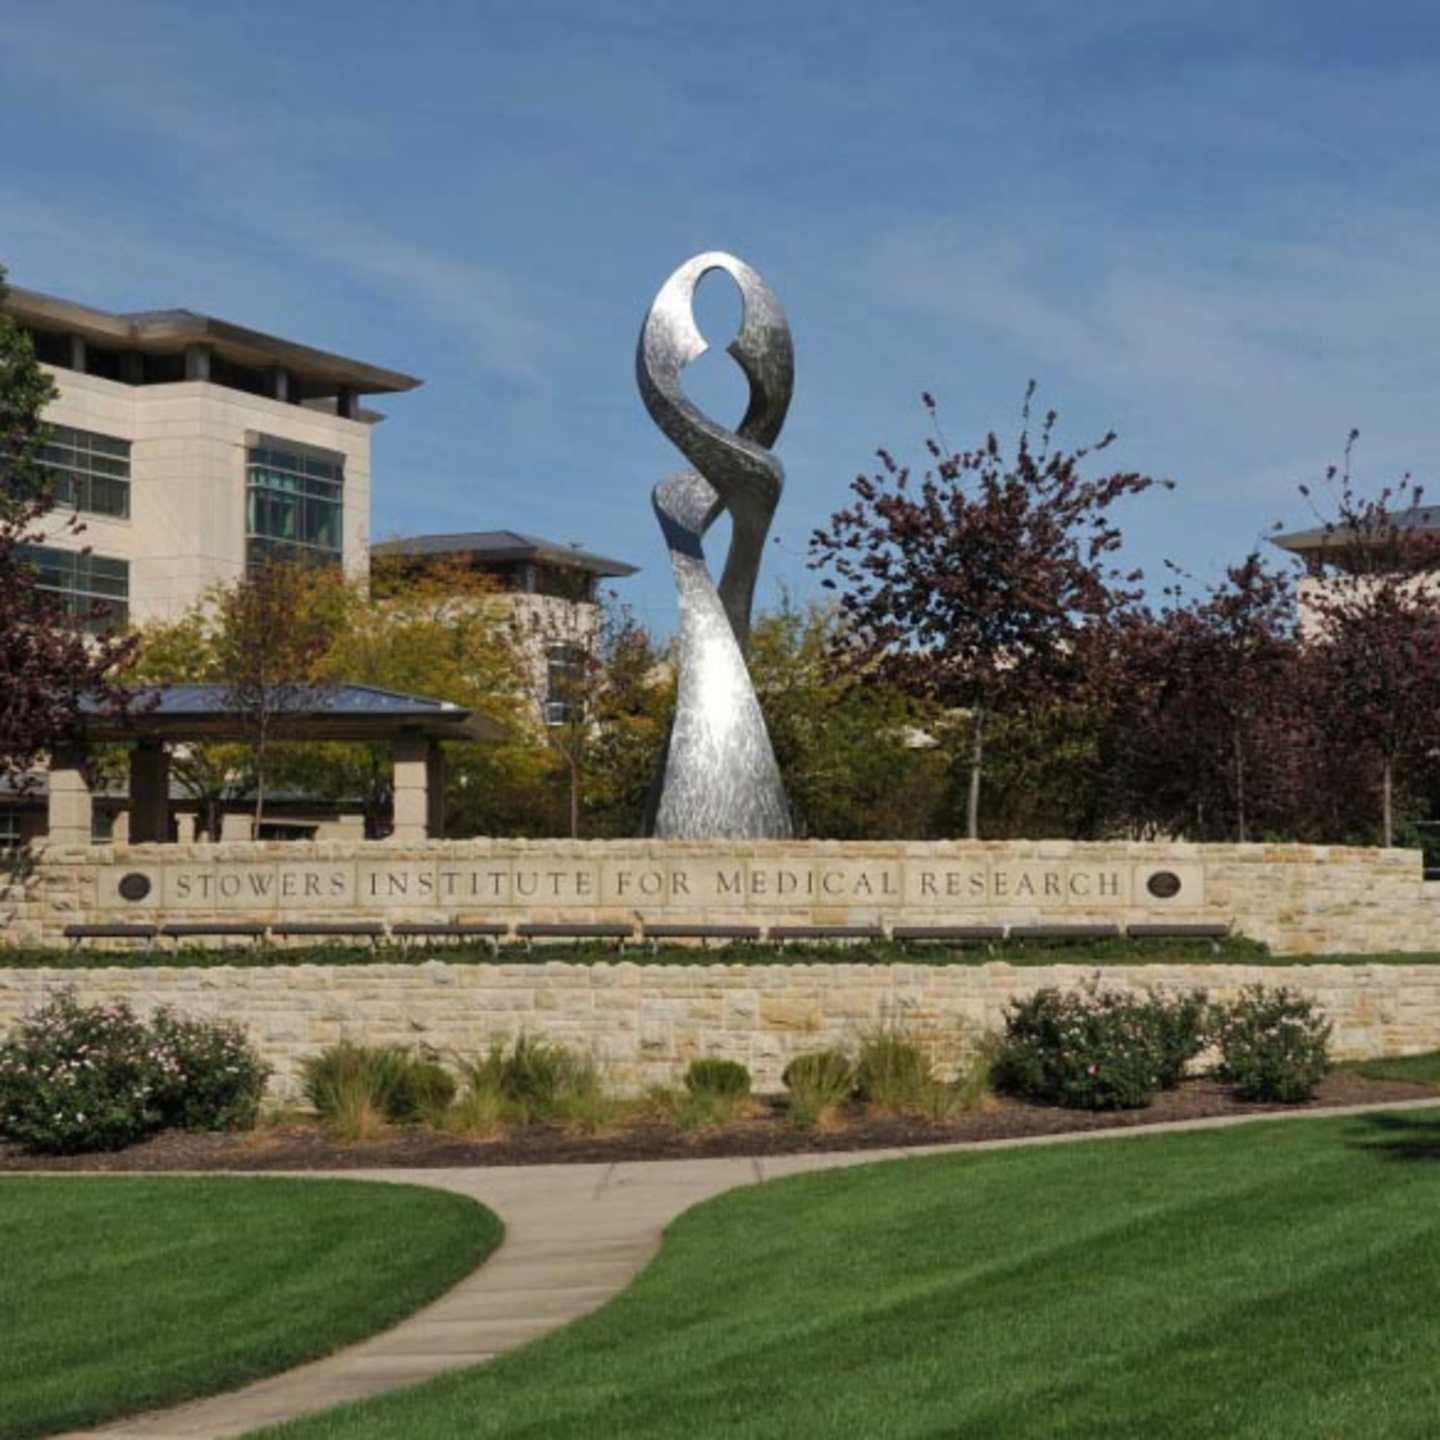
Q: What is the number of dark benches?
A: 10